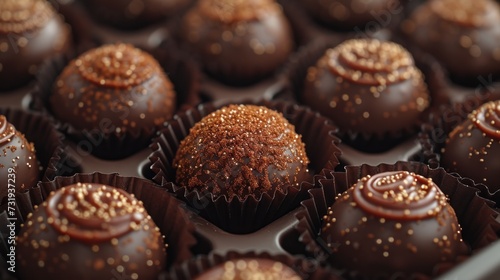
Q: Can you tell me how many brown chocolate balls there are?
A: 13